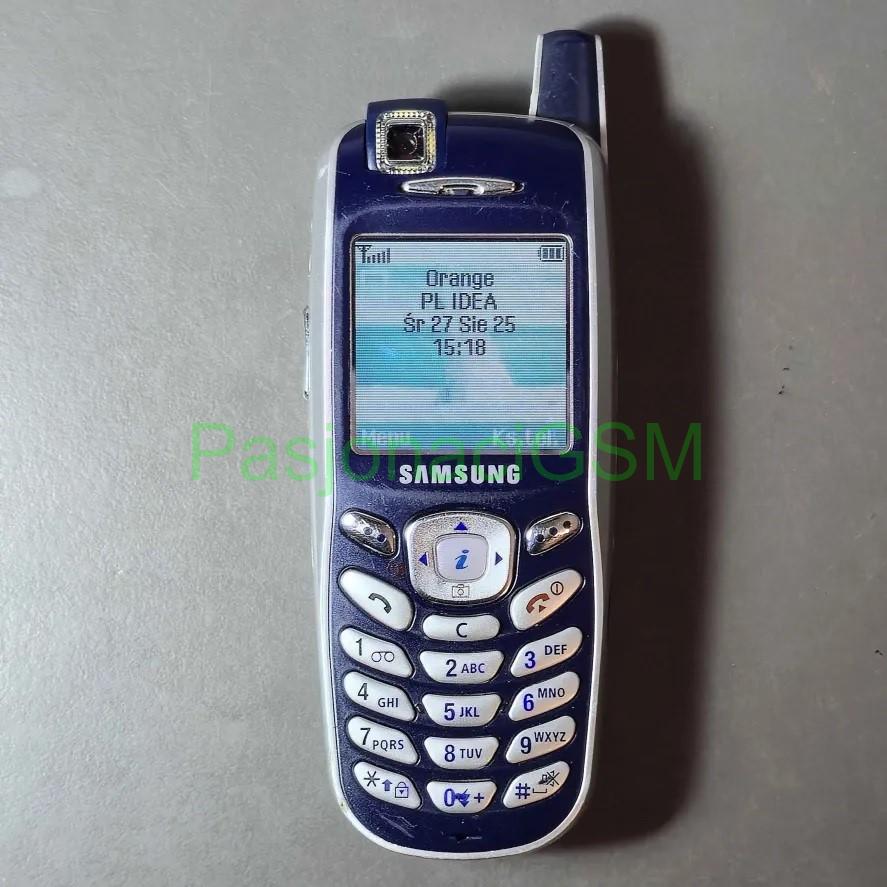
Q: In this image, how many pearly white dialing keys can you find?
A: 12